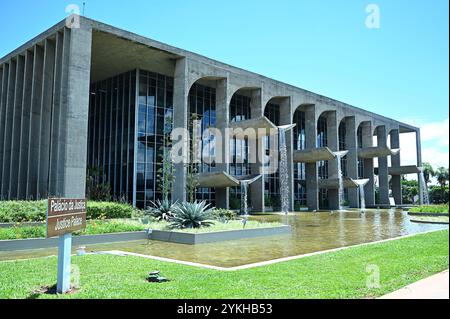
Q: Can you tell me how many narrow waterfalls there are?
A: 5